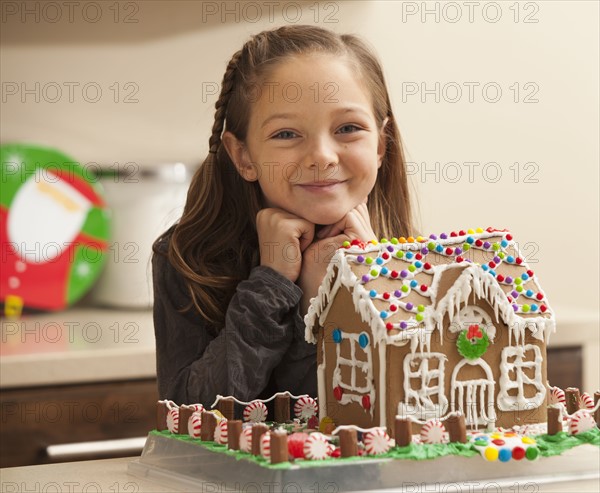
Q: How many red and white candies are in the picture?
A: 14